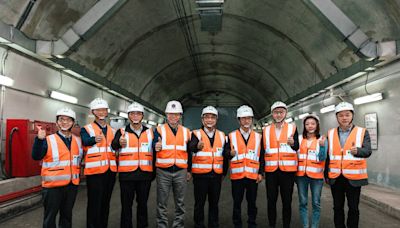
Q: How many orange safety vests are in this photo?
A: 9